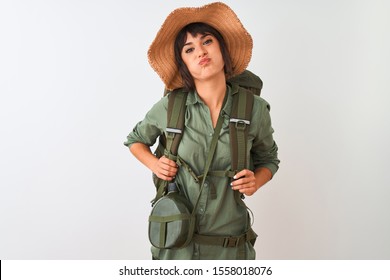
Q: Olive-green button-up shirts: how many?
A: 1